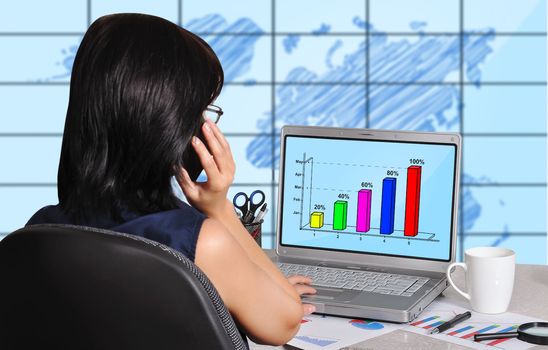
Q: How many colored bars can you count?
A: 5